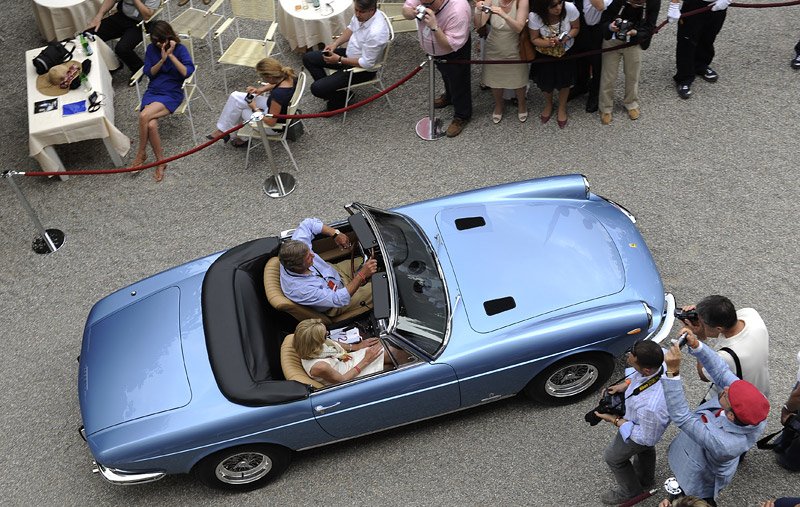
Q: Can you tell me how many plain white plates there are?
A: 0